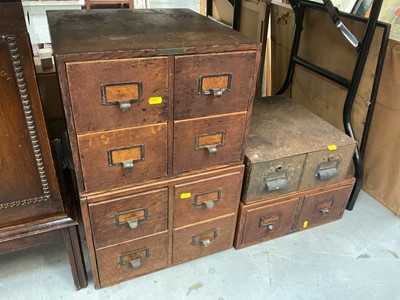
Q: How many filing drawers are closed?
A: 12